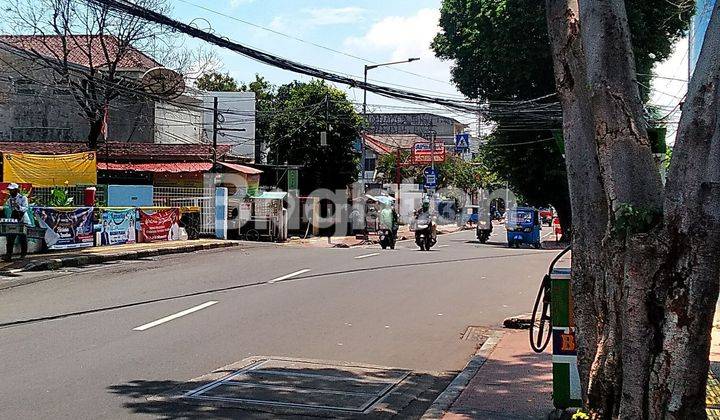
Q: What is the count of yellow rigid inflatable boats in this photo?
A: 0